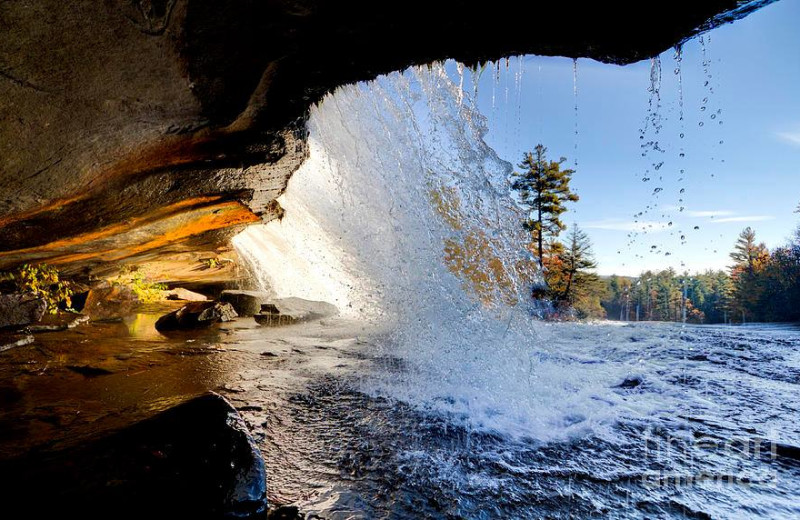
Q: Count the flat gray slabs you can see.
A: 2